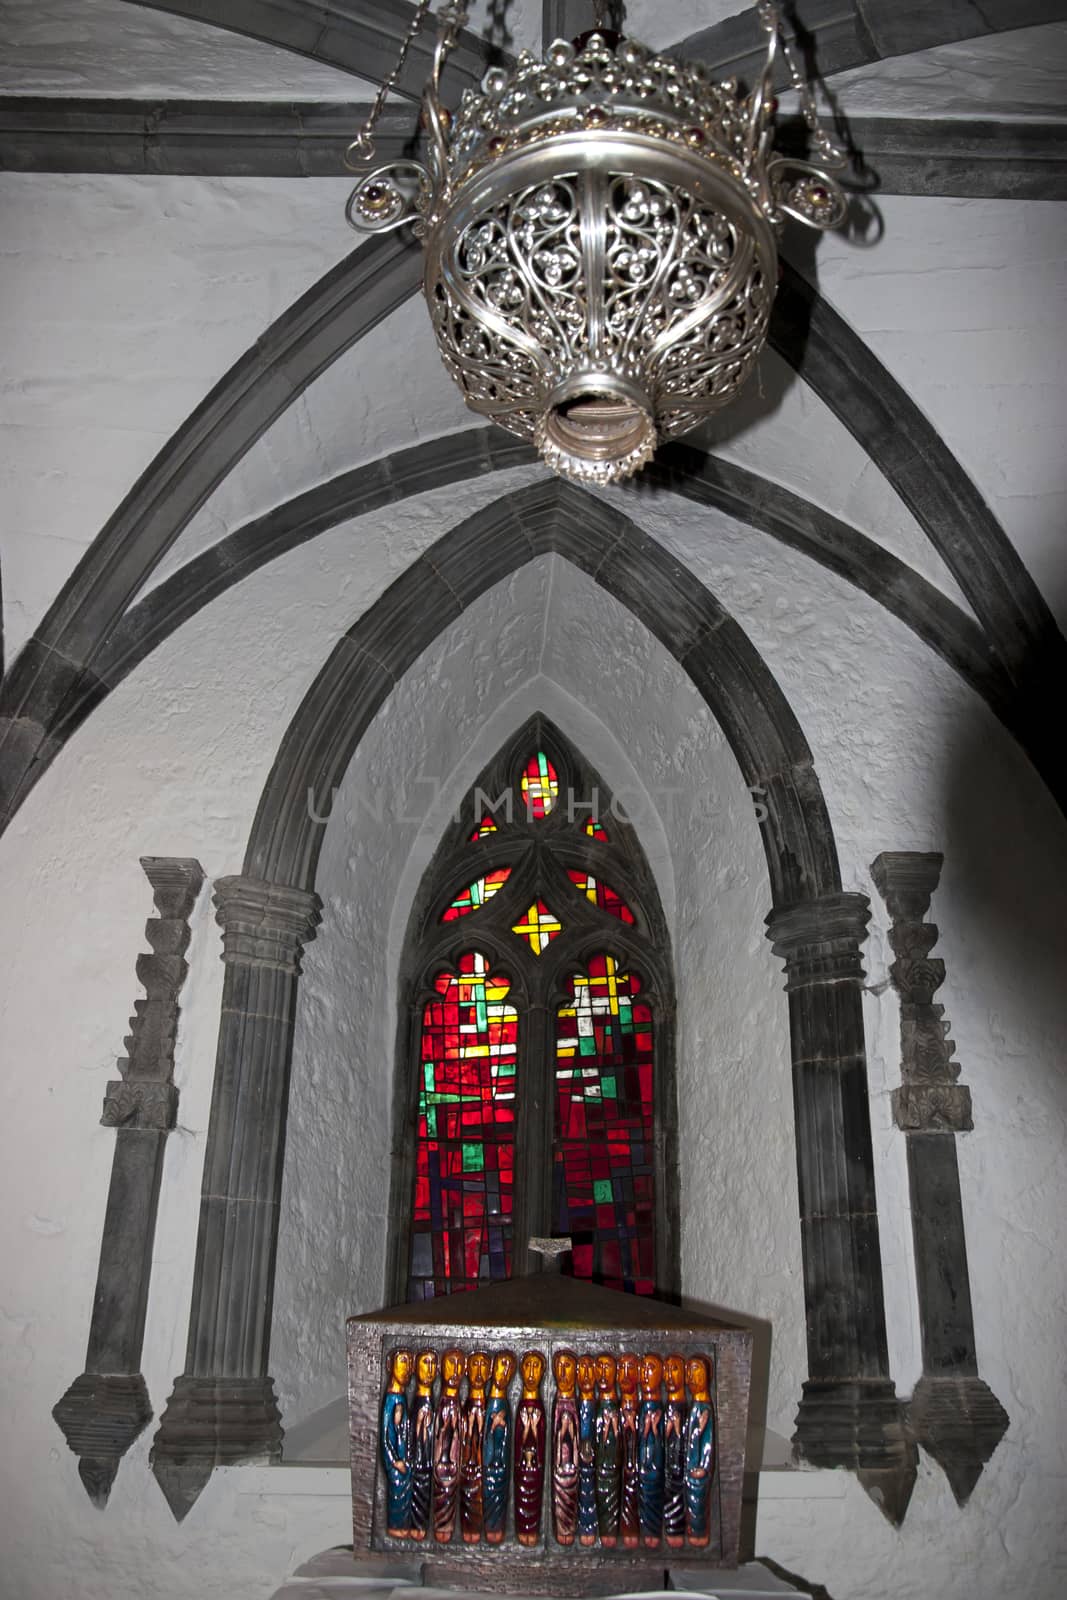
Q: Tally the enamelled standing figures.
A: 13